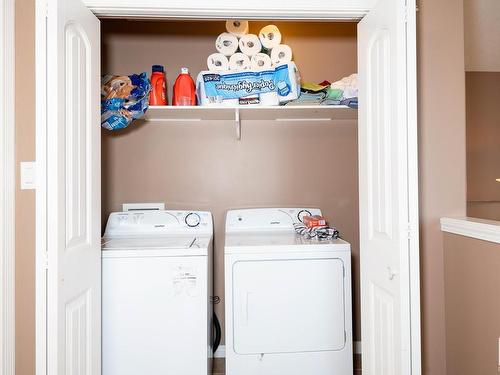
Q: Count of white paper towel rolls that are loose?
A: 8